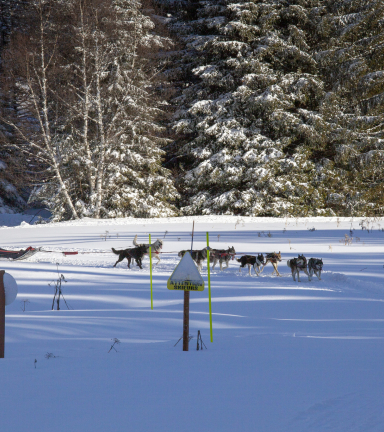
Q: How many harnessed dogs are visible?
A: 8